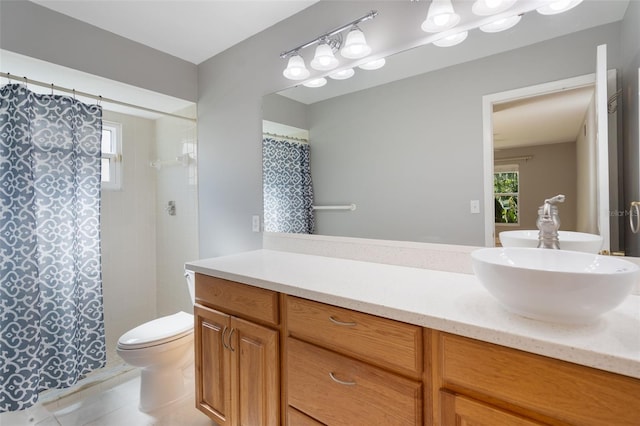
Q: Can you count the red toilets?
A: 0